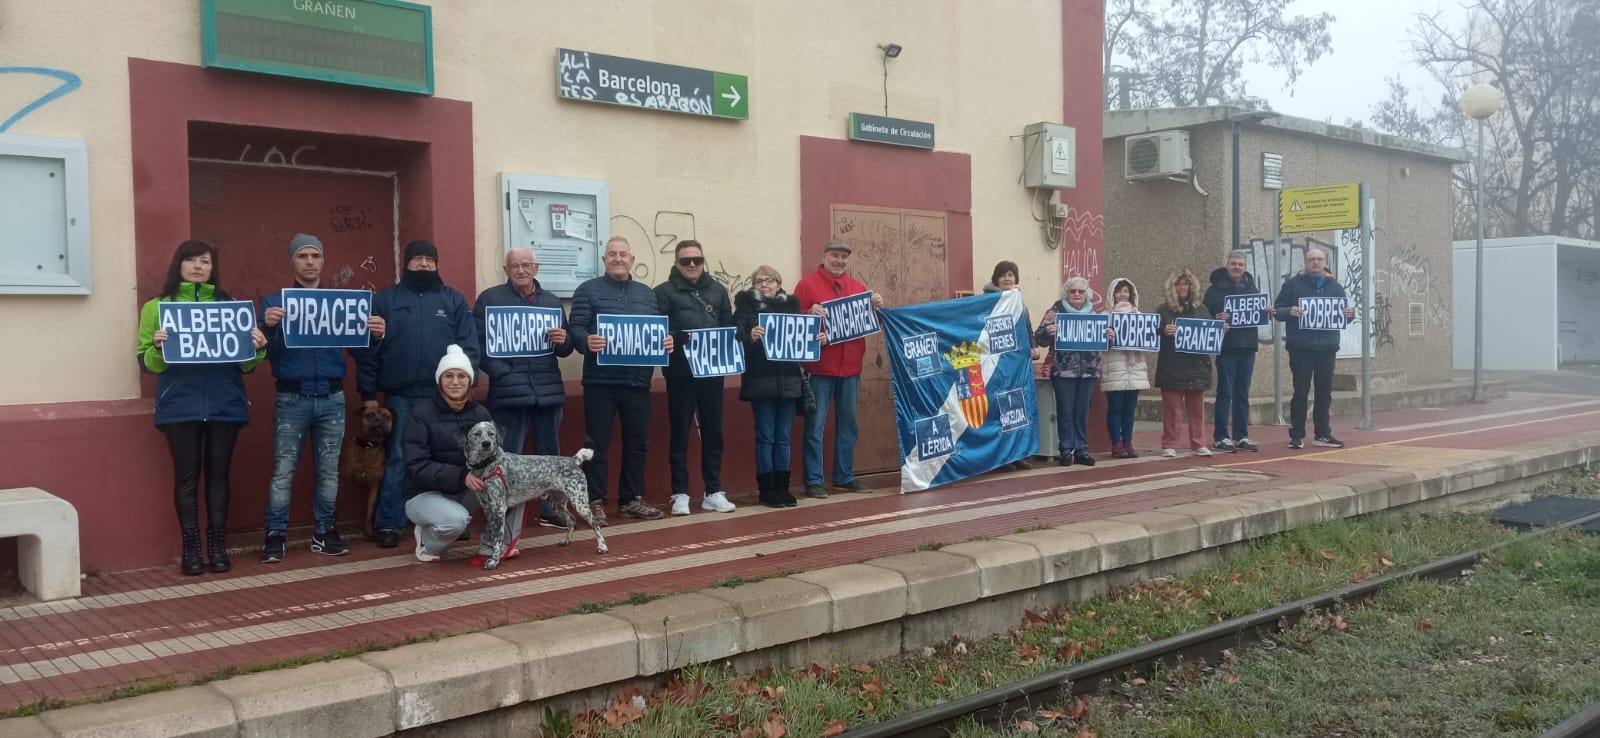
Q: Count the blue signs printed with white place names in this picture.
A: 12